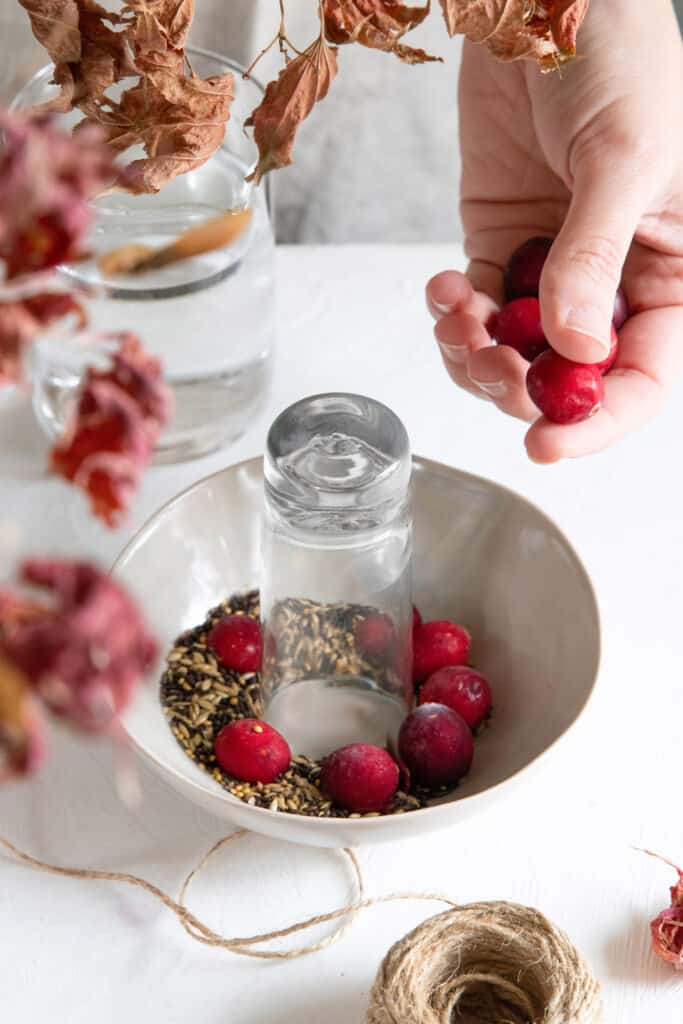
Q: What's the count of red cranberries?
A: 12